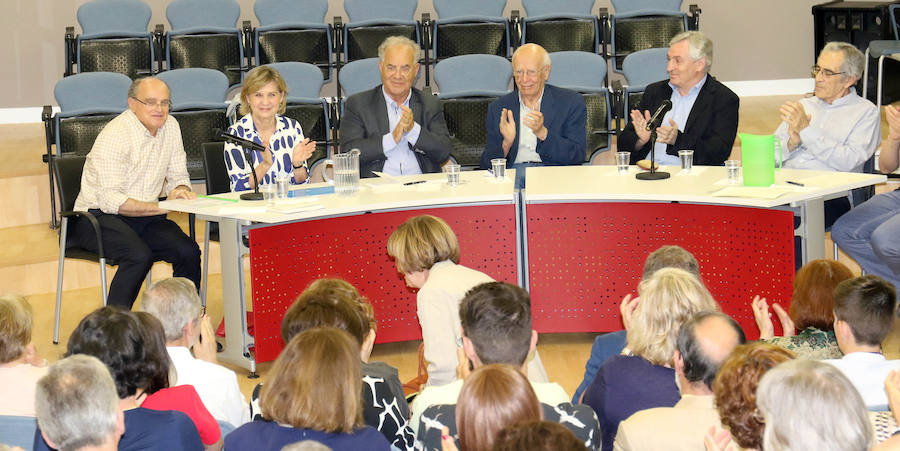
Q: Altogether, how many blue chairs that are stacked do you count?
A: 14